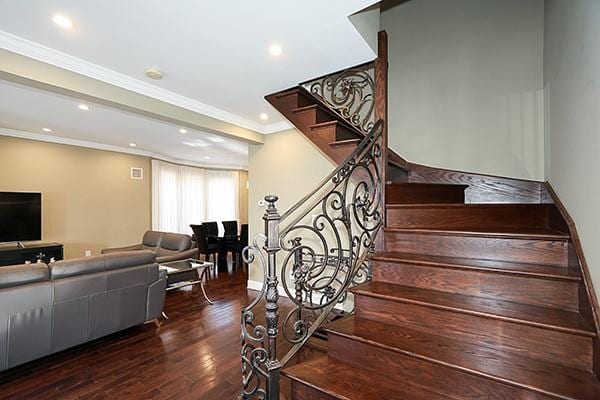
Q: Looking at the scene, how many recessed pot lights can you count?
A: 8